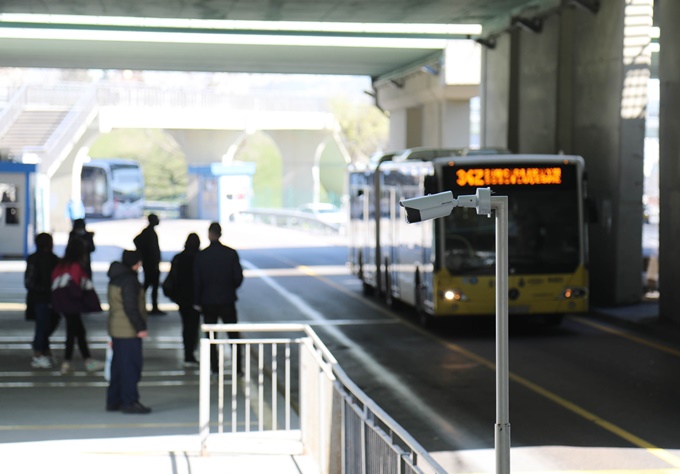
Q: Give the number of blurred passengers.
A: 7